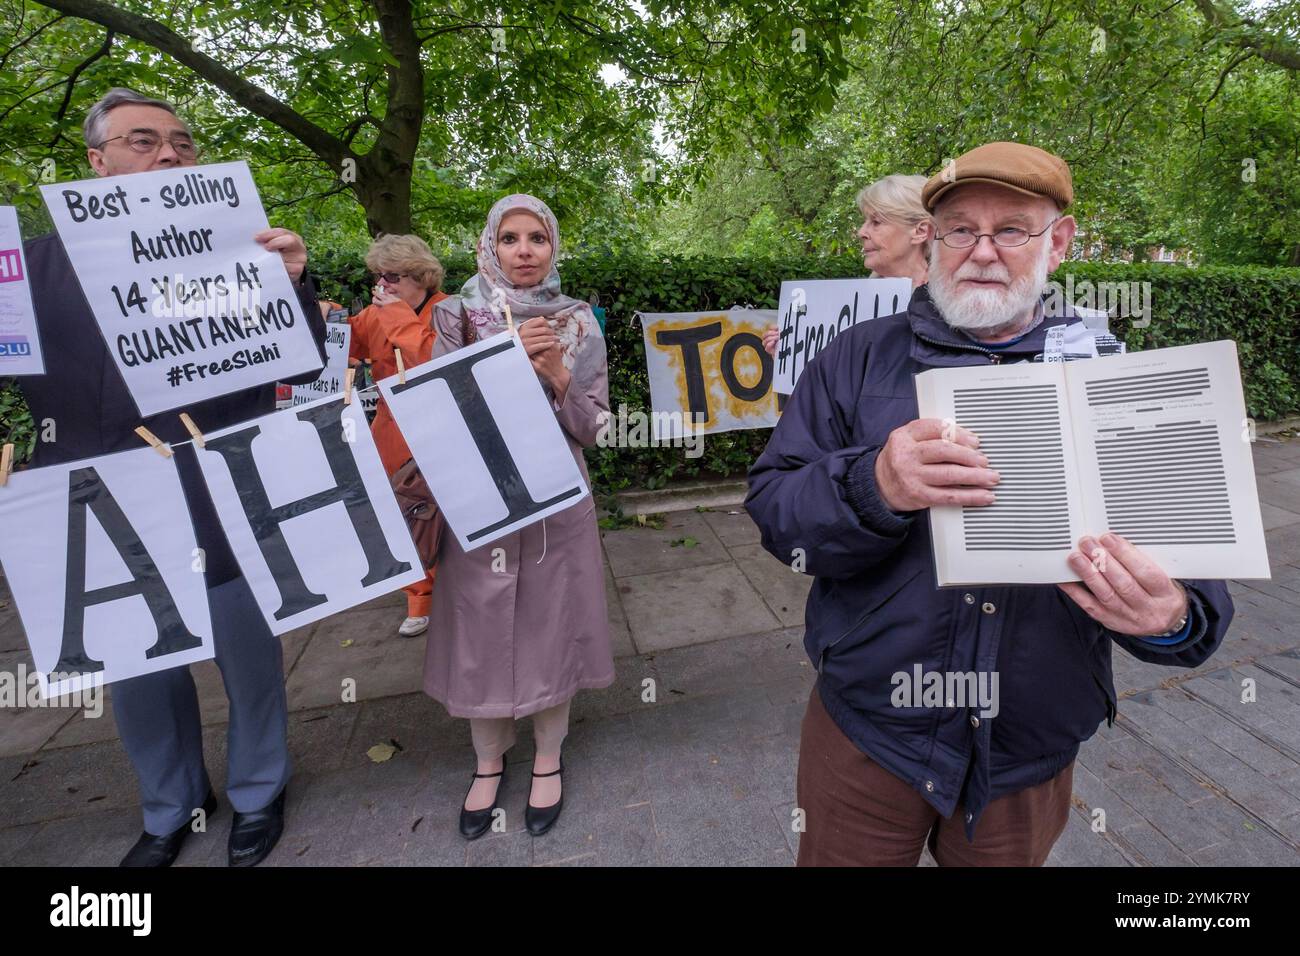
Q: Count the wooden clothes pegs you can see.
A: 6